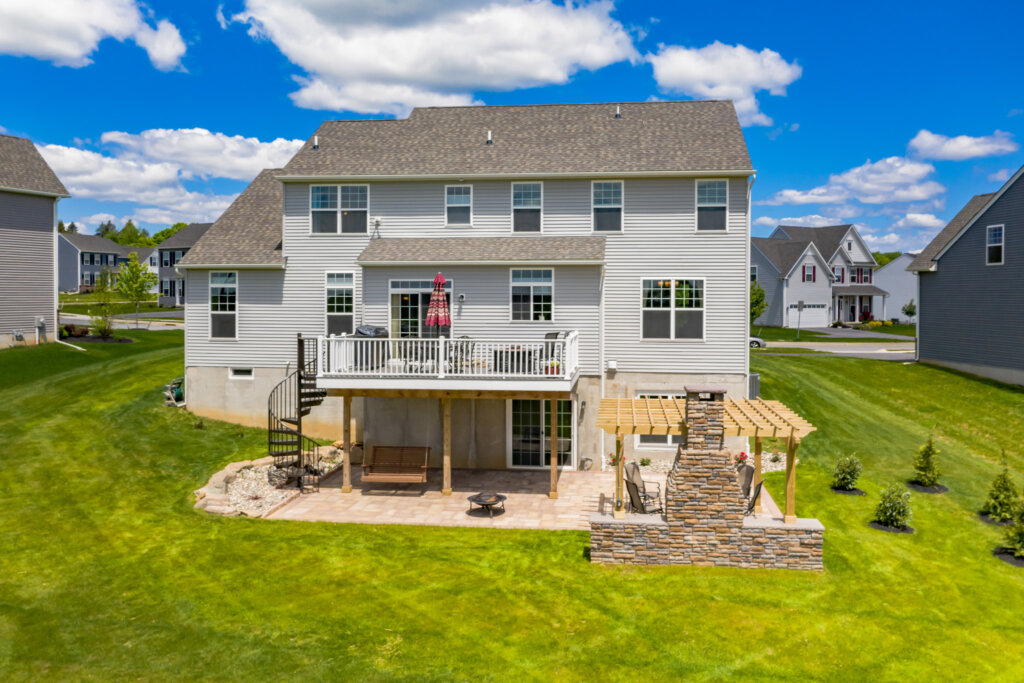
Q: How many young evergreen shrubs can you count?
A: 5